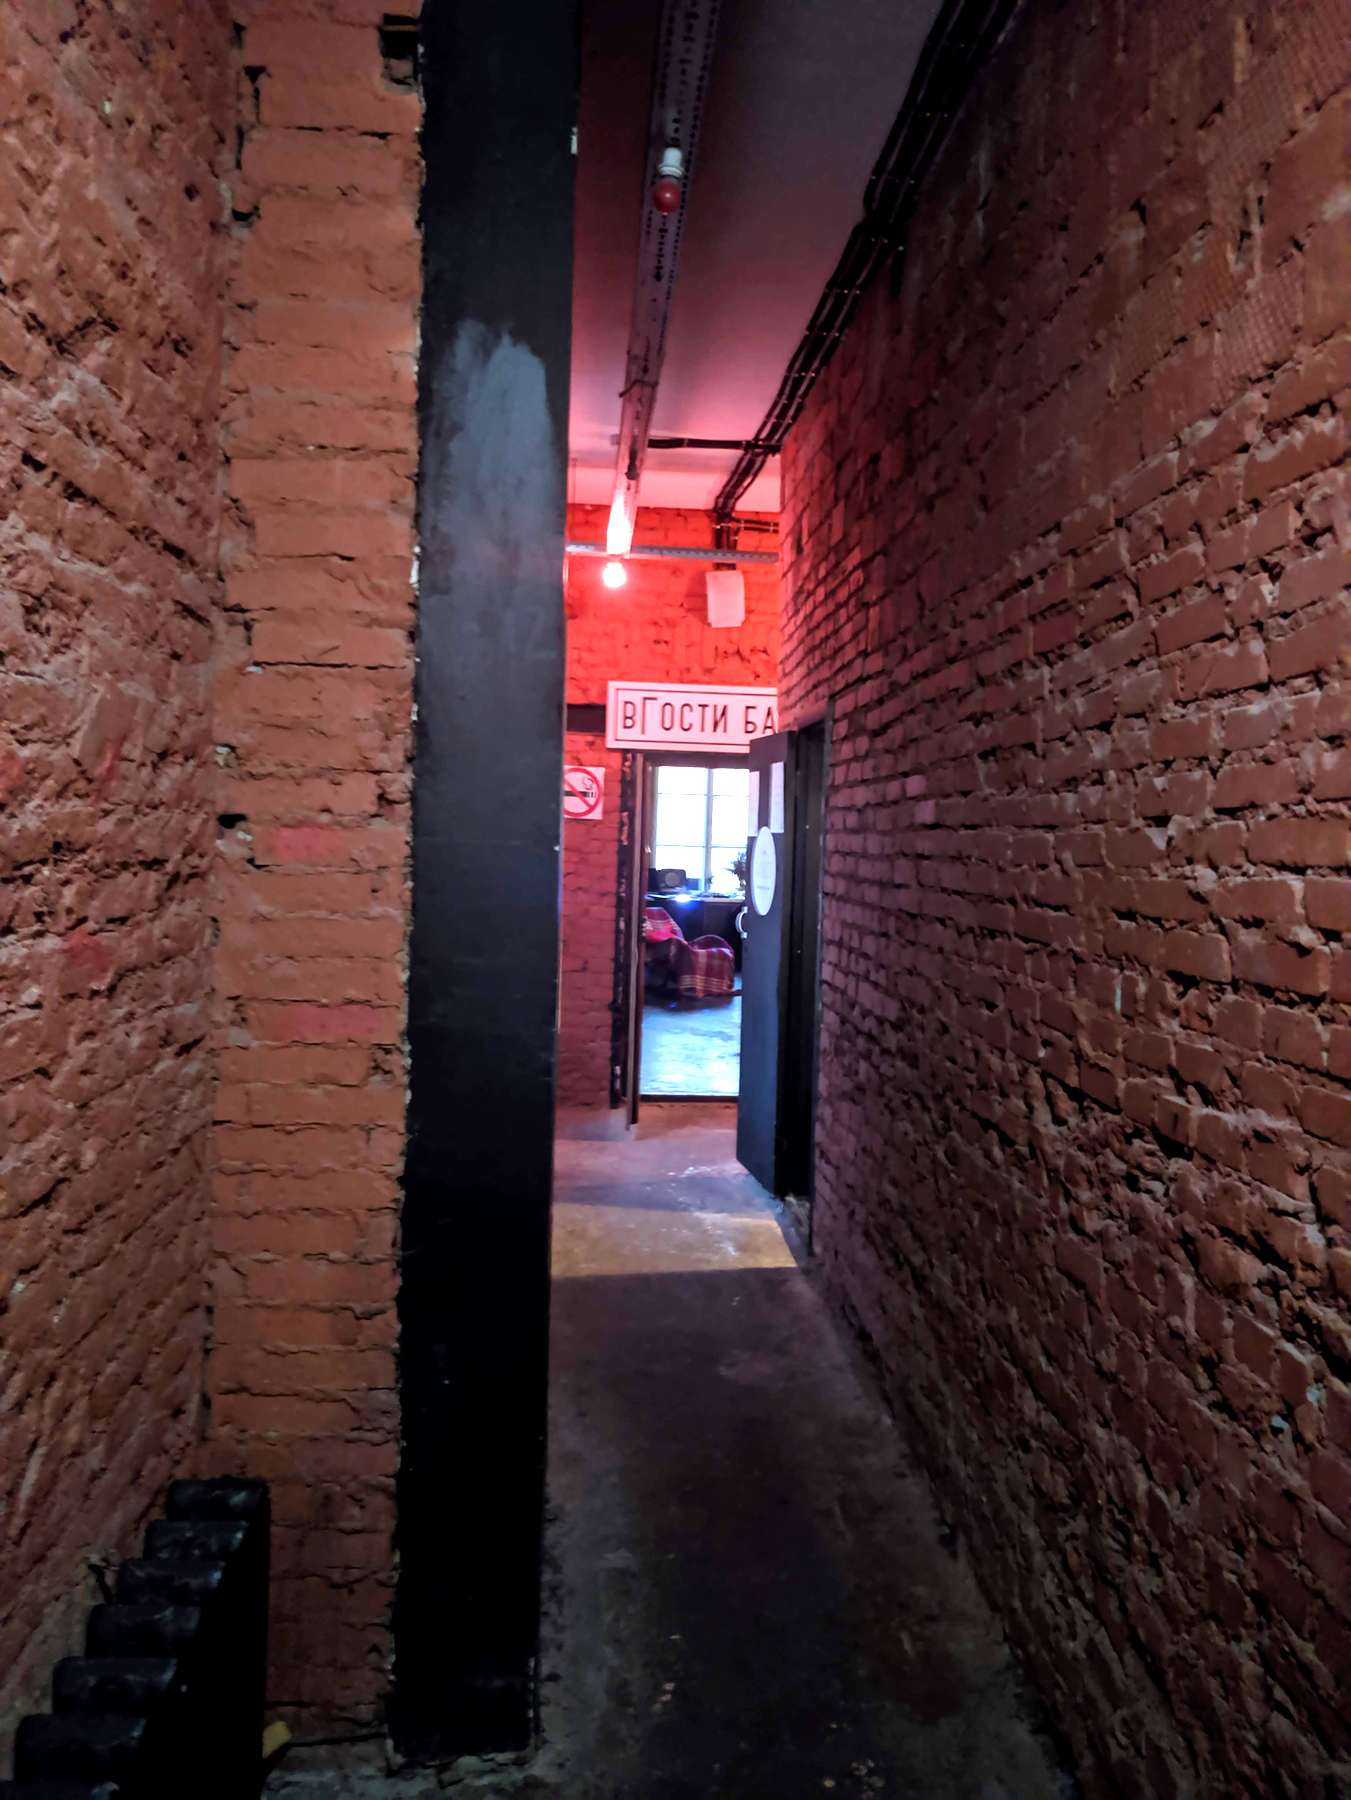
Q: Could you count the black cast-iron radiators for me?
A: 1